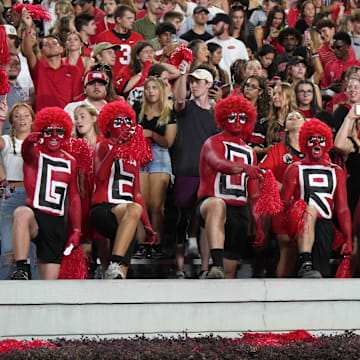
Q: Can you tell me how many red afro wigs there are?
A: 4